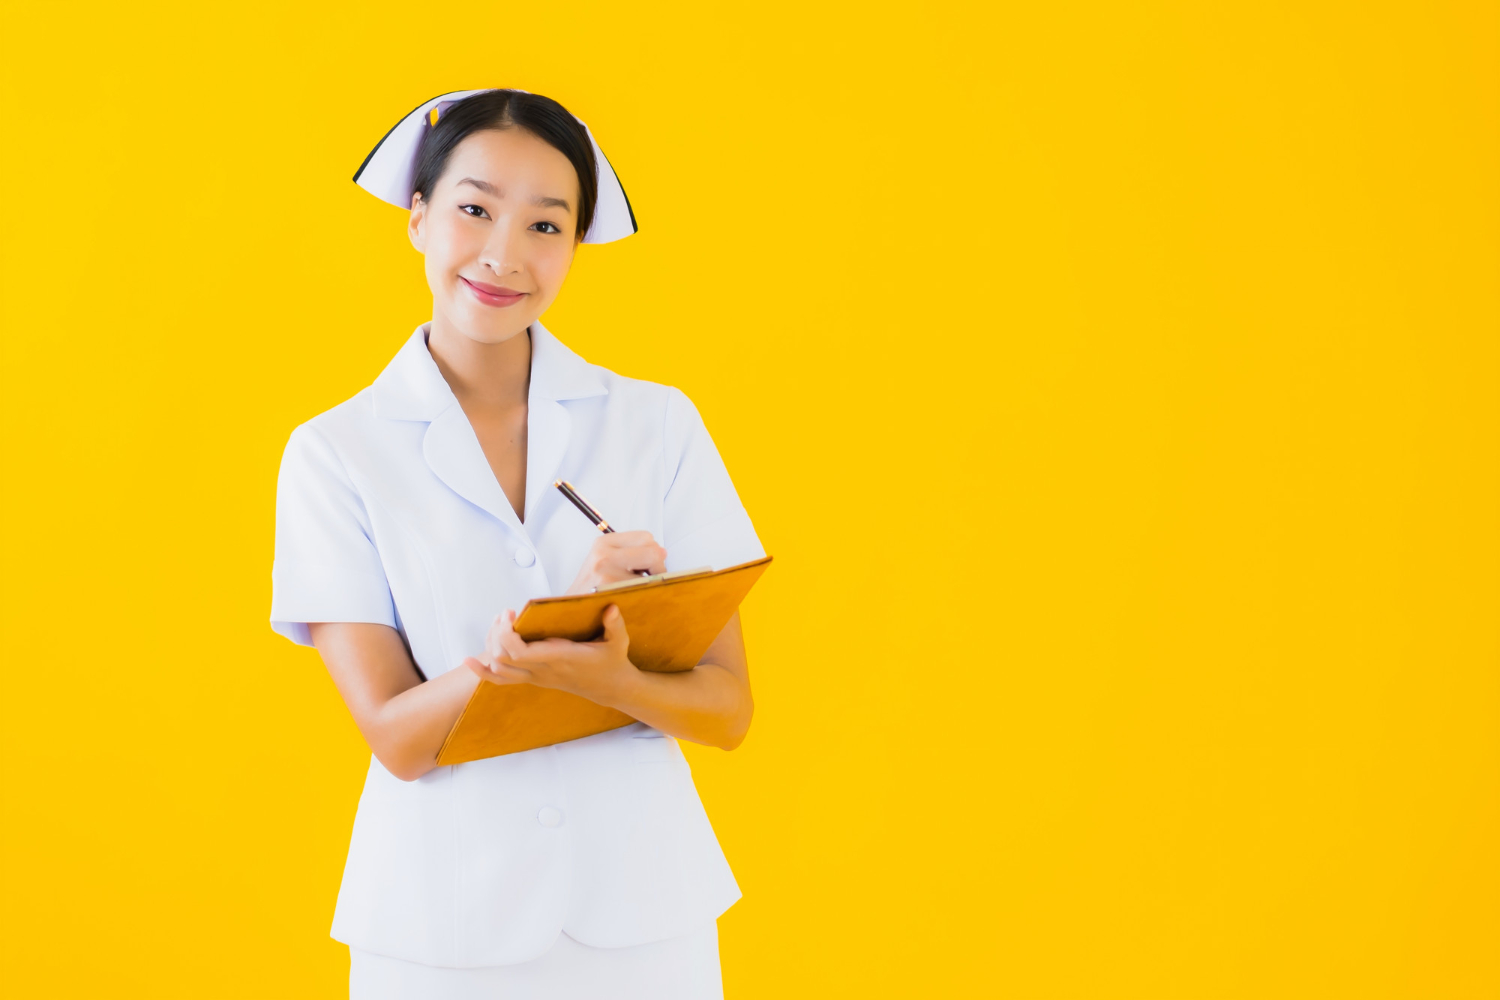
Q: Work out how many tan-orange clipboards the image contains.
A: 1